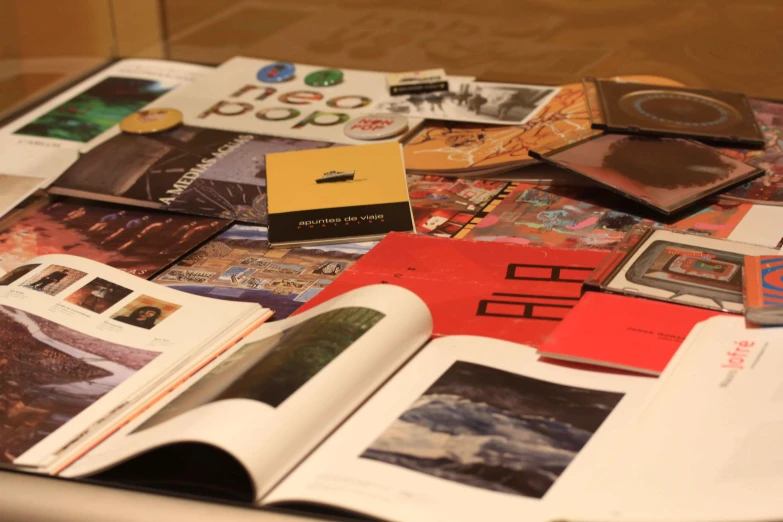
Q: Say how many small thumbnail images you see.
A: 4